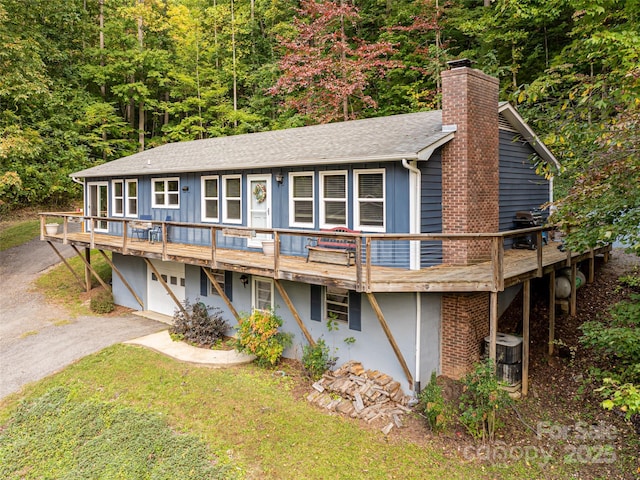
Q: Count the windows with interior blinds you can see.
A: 3